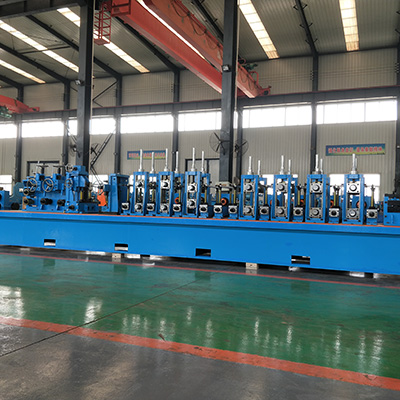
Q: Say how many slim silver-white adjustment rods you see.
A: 14